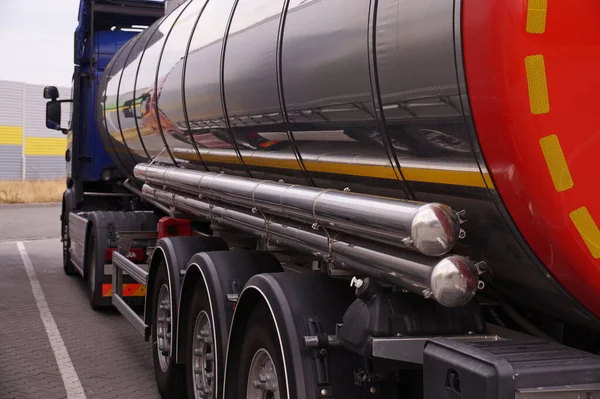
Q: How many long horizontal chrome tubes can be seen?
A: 2